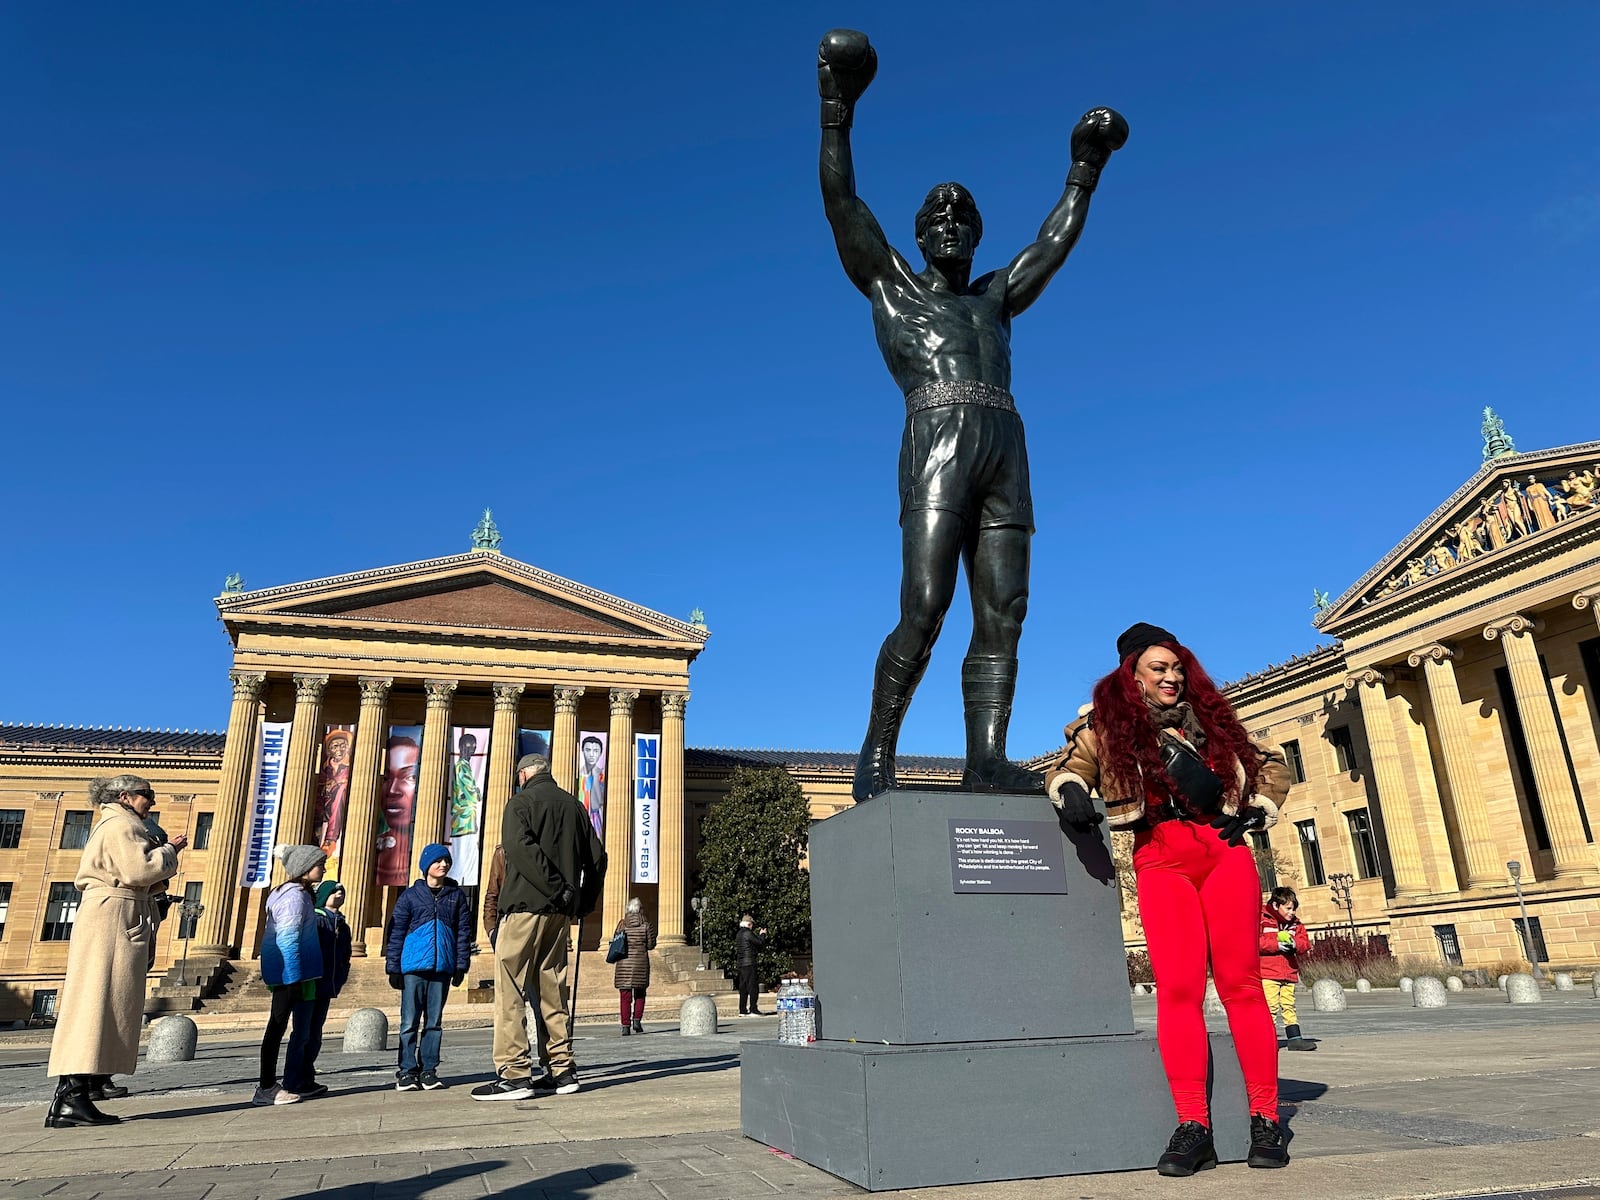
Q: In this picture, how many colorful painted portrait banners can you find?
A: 5